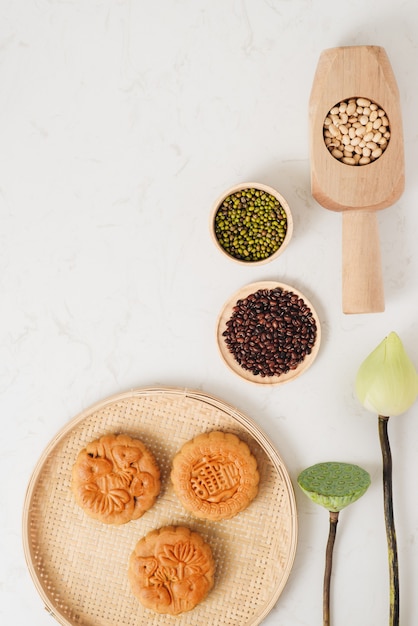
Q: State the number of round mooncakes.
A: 3